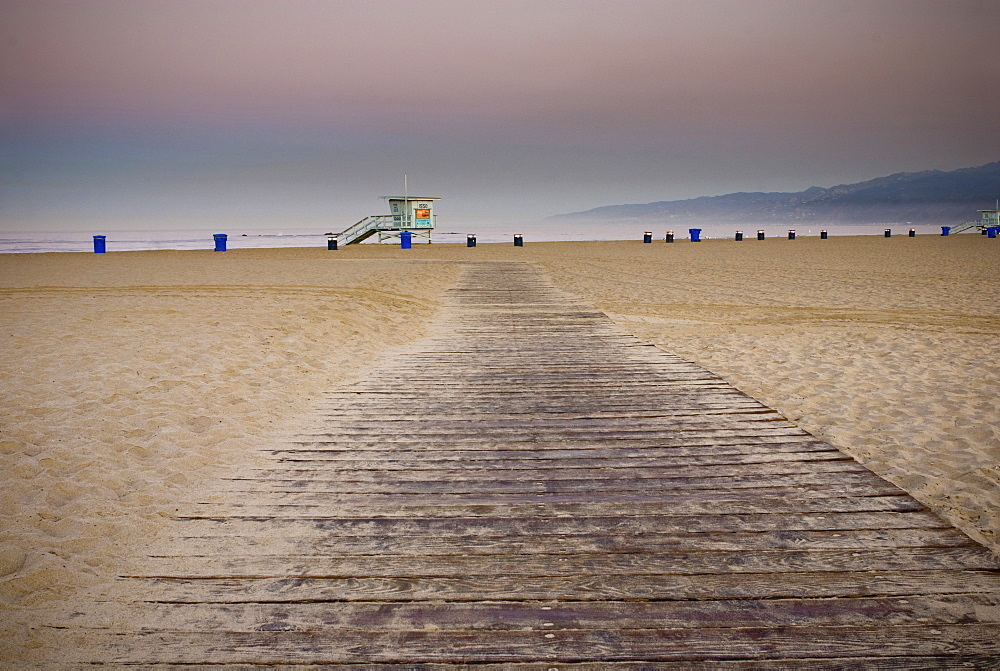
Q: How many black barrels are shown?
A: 12